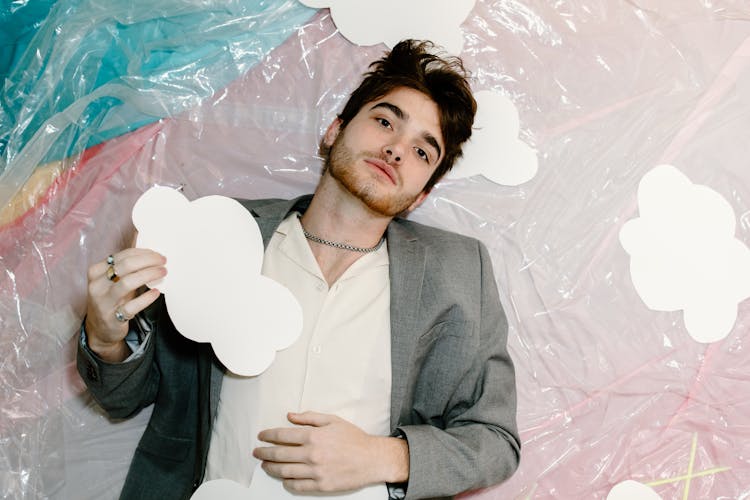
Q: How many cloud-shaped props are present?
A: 6